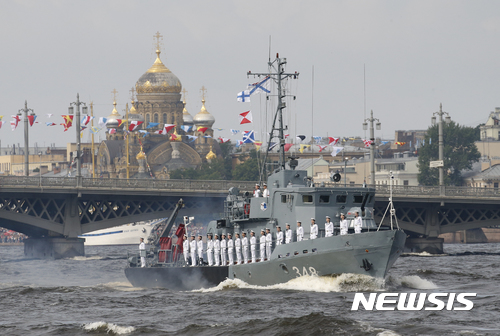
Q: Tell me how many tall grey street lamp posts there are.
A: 4